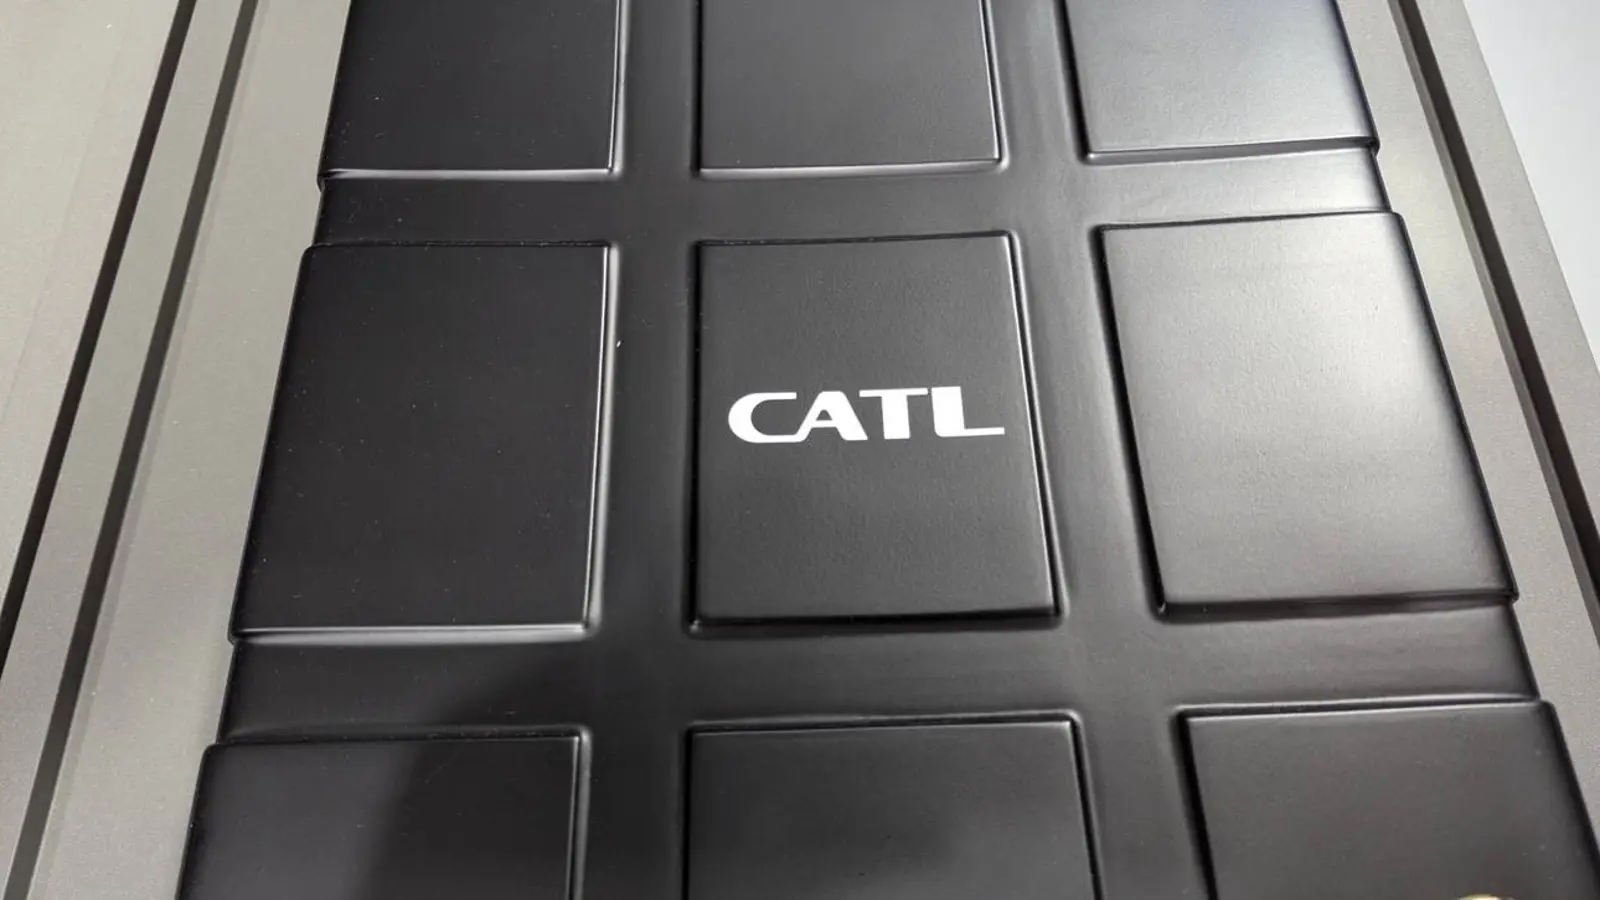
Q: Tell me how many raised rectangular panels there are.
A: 9